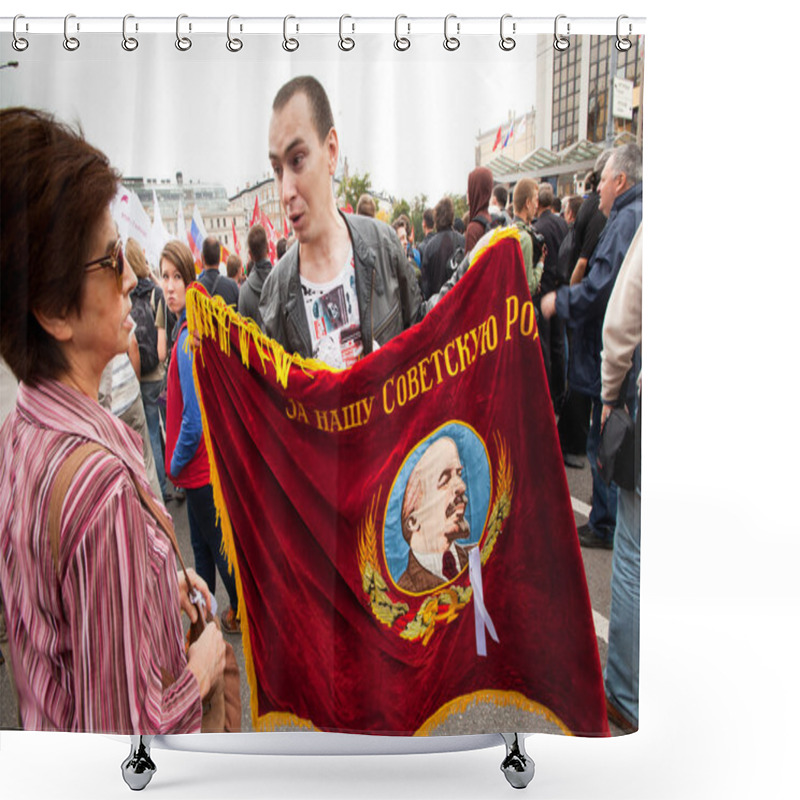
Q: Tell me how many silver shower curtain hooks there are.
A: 12